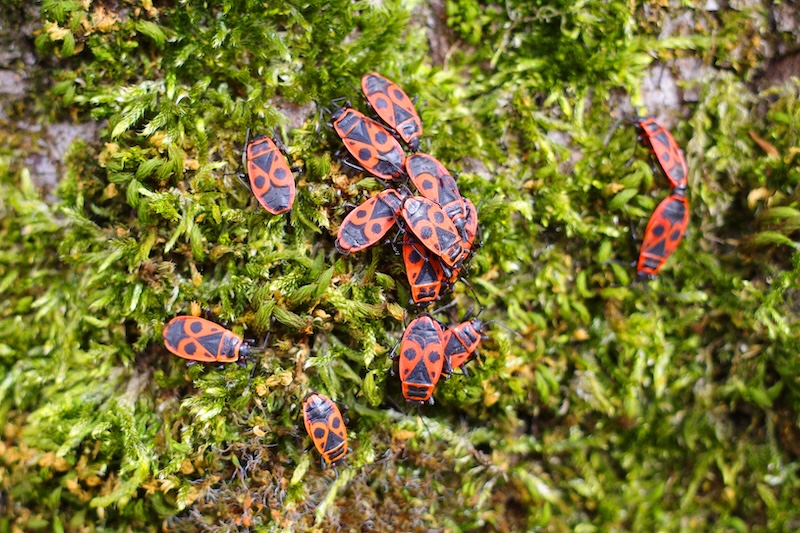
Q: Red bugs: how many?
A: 14